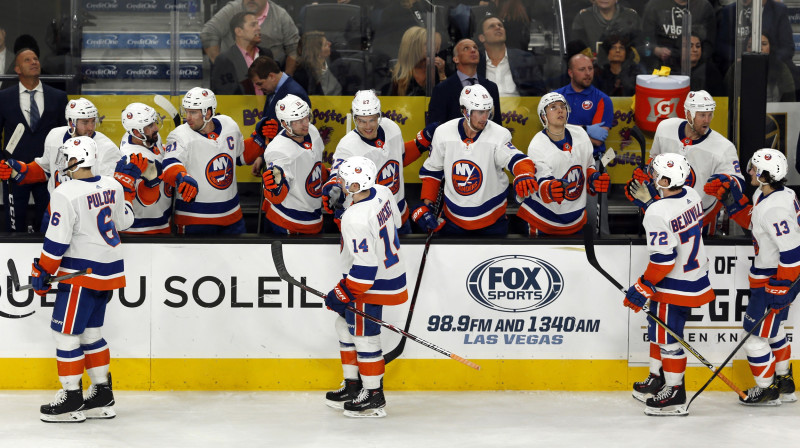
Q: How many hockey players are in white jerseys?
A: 12